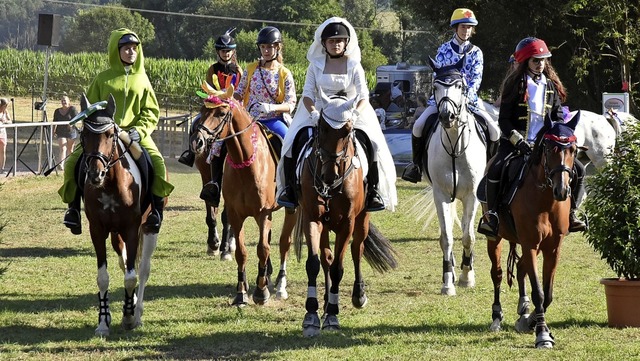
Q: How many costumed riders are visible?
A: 6